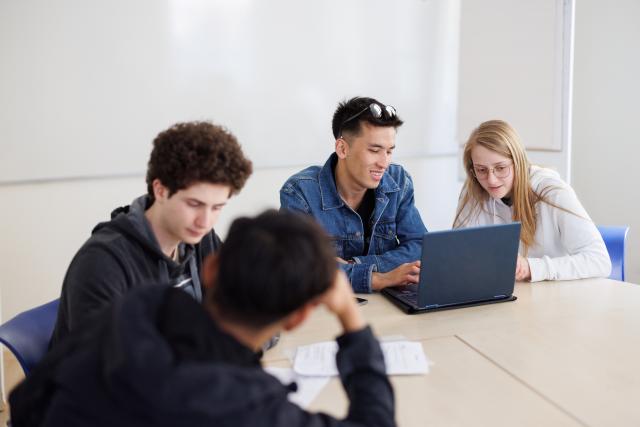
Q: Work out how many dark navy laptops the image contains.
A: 1